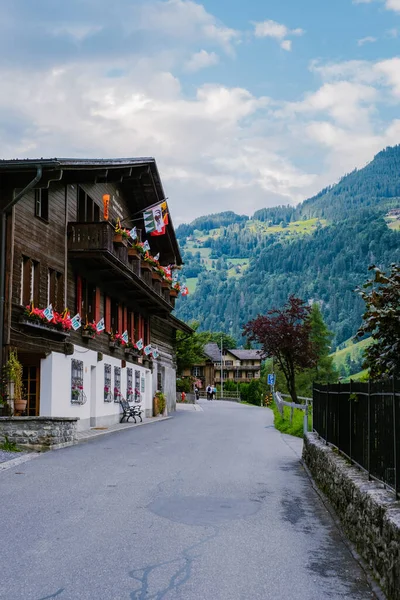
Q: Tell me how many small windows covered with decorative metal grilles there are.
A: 5